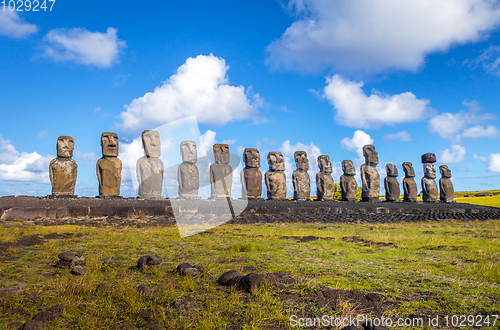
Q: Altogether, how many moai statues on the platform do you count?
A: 15